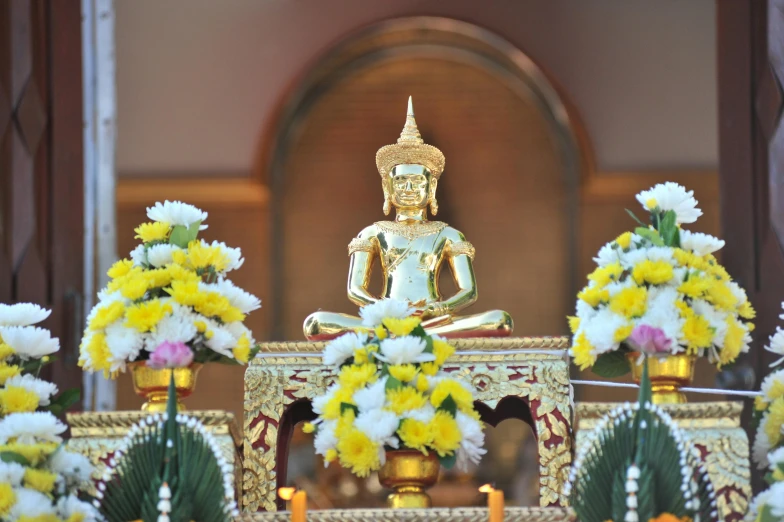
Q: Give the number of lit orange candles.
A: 2